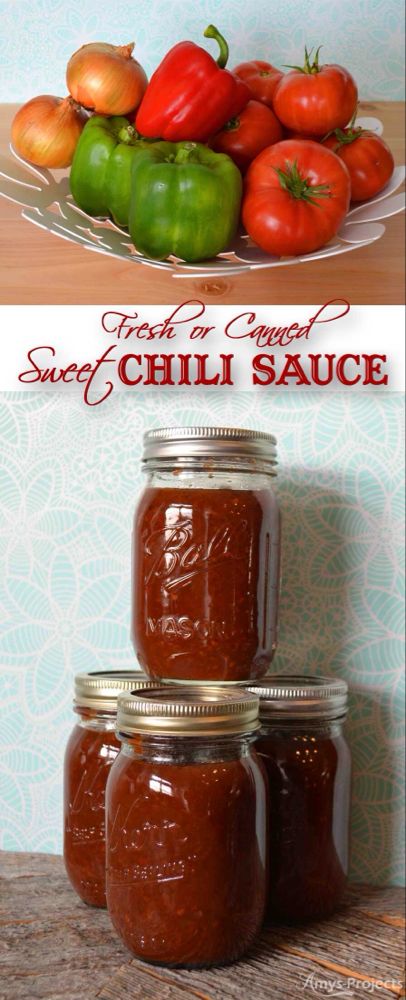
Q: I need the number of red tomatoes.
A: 5